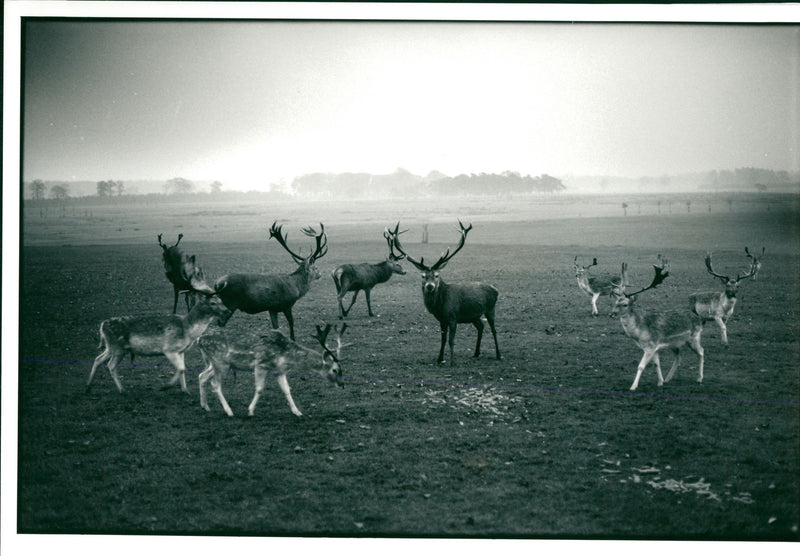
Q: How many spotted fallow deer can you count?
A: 5